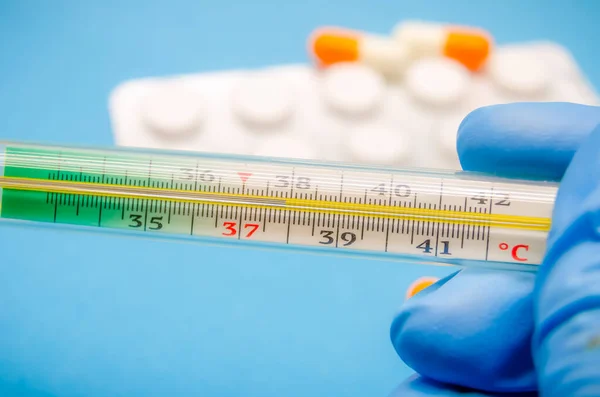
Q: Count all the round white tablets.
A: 8